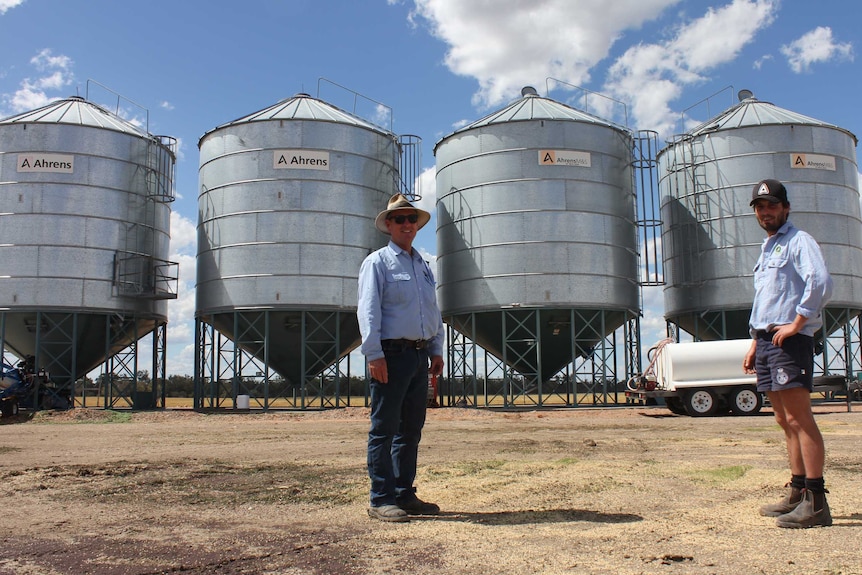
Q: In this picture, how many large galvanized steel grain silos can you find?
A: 4